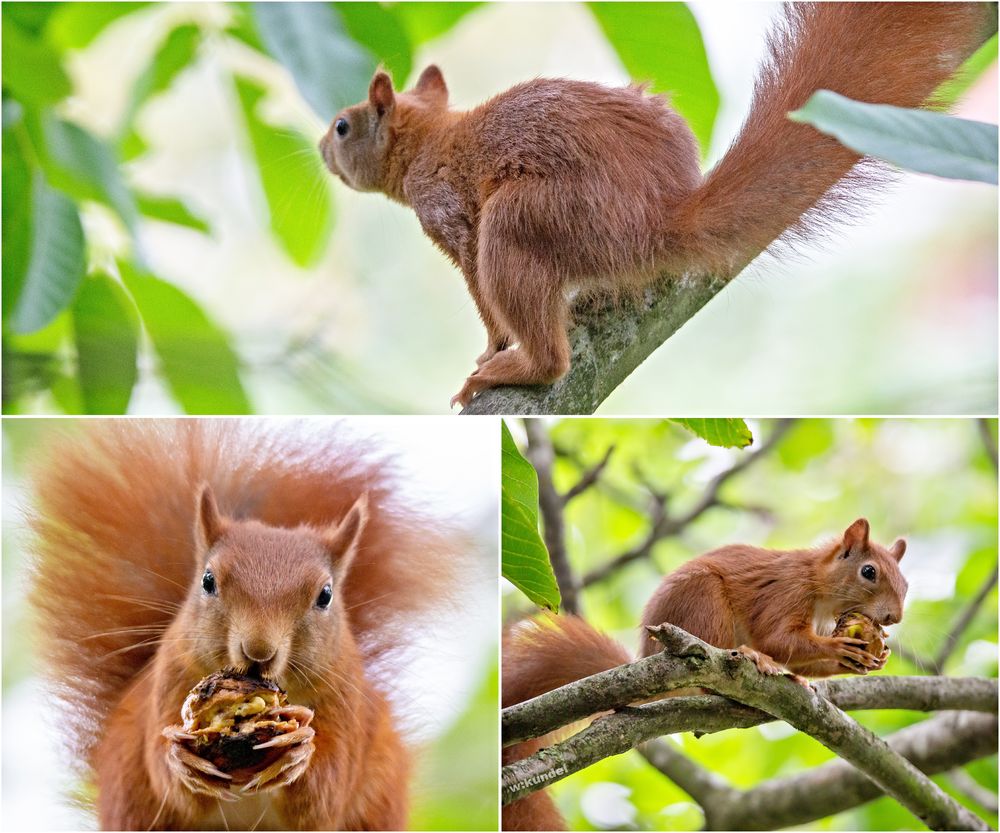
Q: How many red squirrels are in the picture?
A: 3